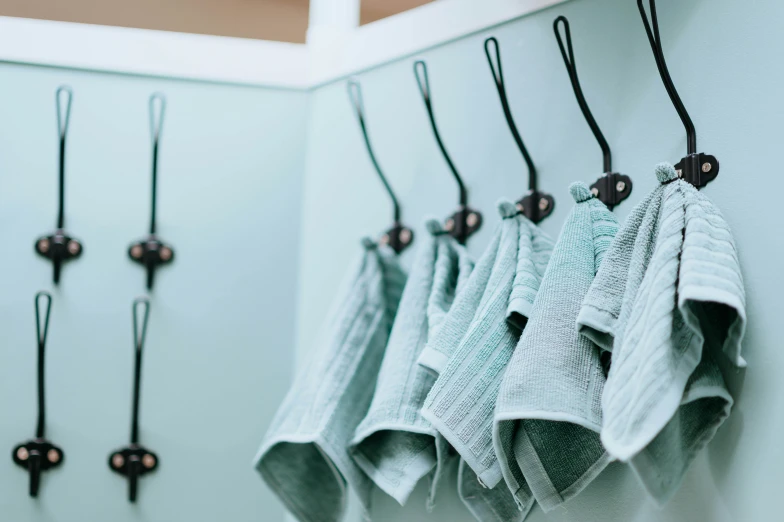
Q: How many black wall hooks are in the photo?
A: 9